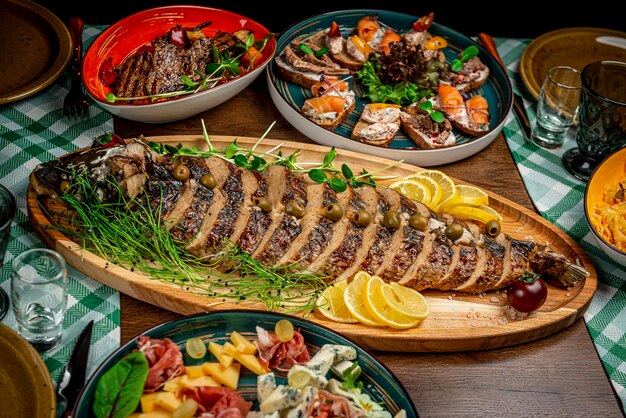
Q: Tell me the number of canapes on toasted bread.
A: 9